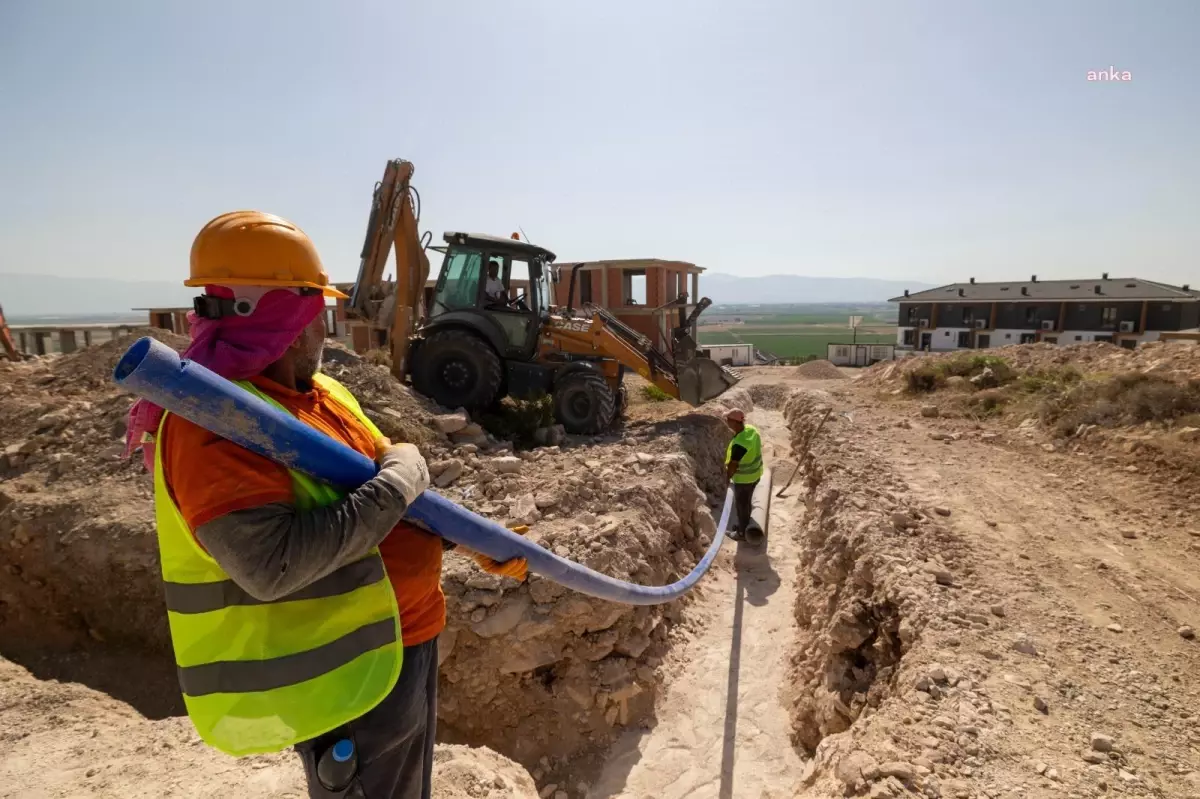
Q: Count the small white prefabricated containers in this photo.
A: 2